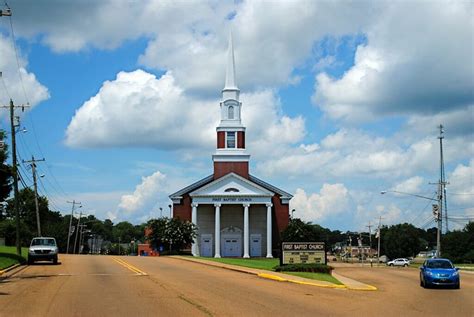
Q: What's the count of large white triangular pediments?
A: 1